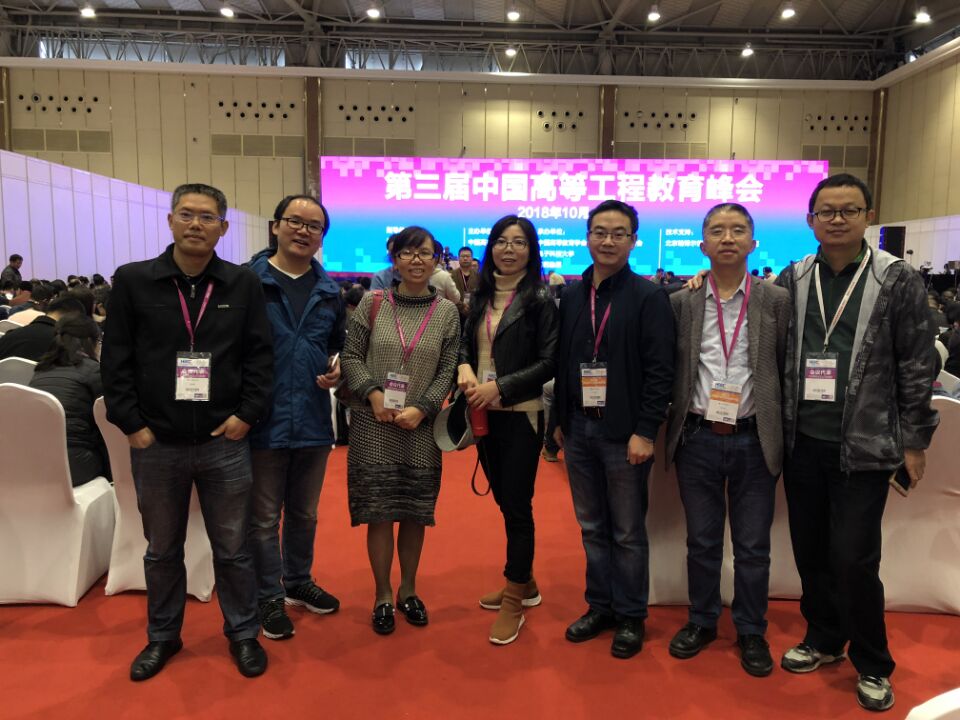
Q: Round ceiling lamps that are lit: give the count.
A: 9